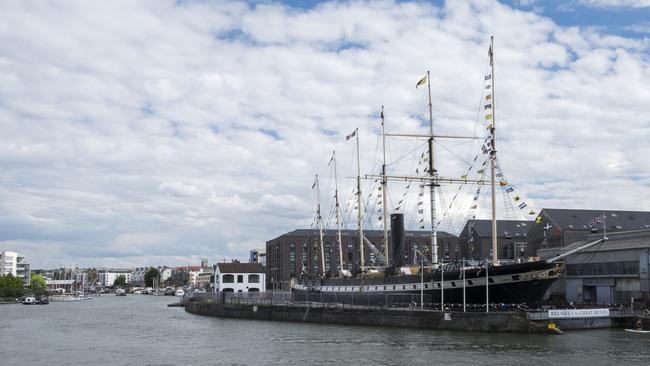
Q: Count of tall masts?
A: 6